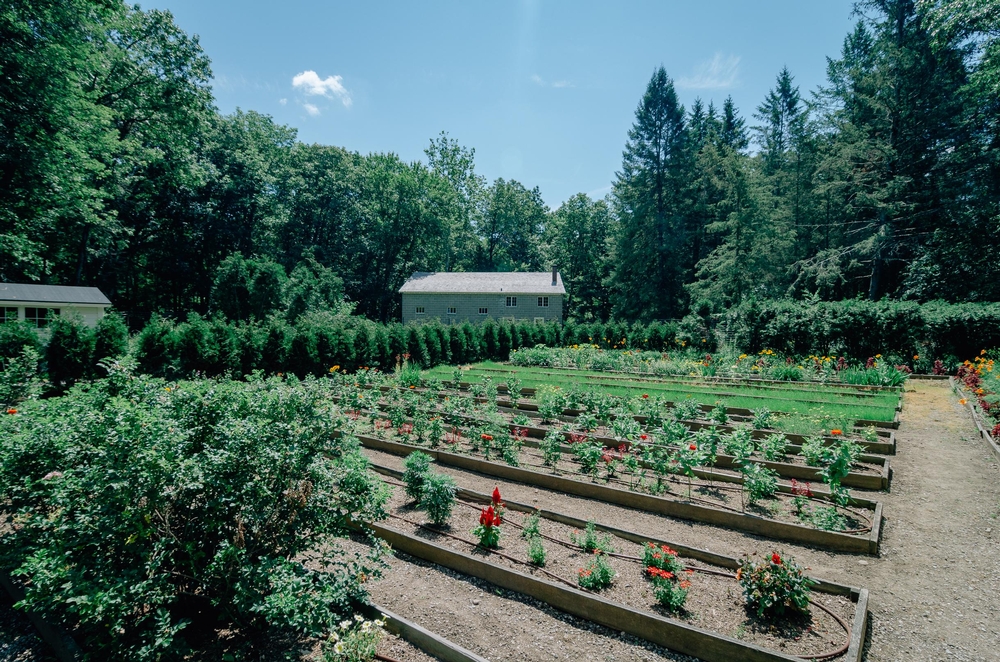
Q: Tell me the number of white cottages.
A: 1